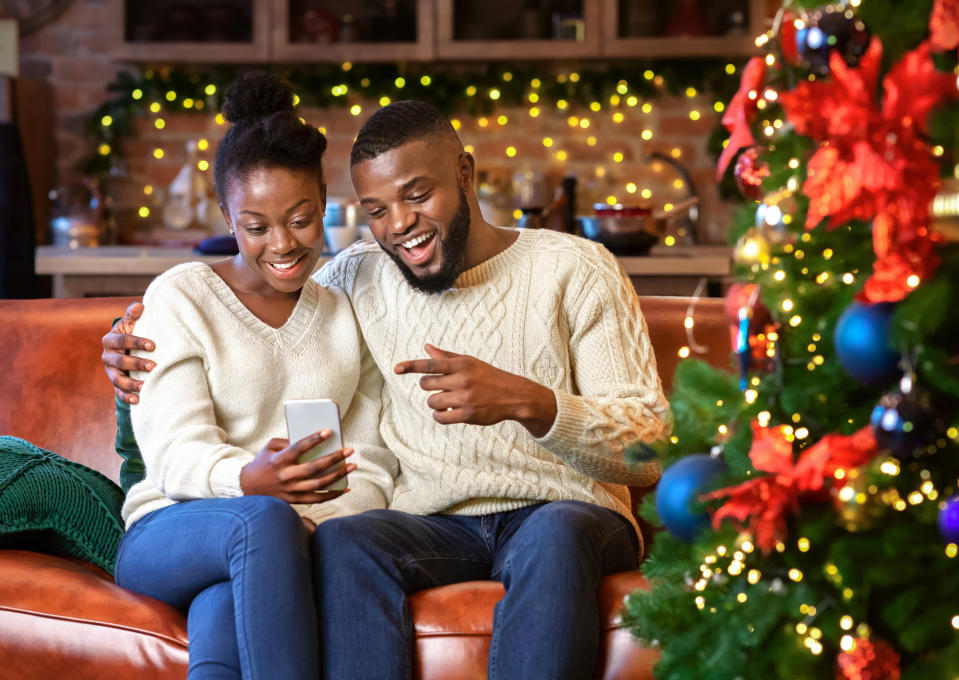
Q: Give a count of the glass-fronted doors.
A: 4